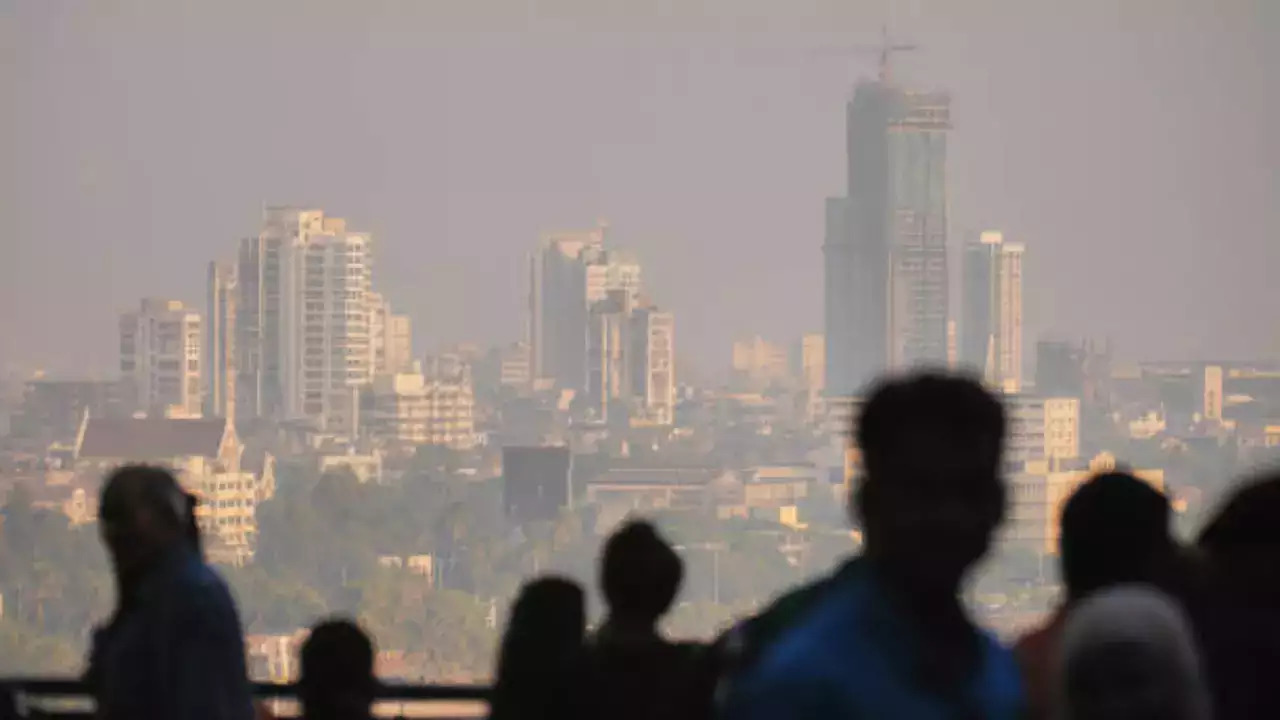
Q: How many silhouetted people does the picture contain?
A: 8